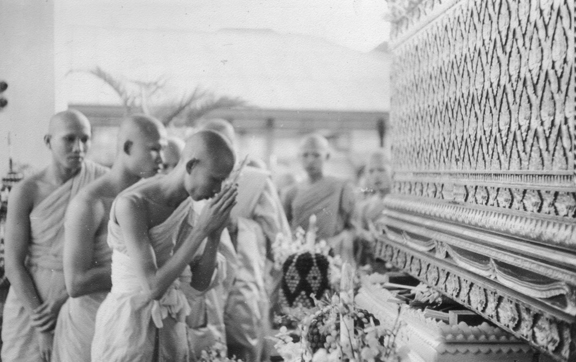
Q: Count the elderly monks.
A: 0